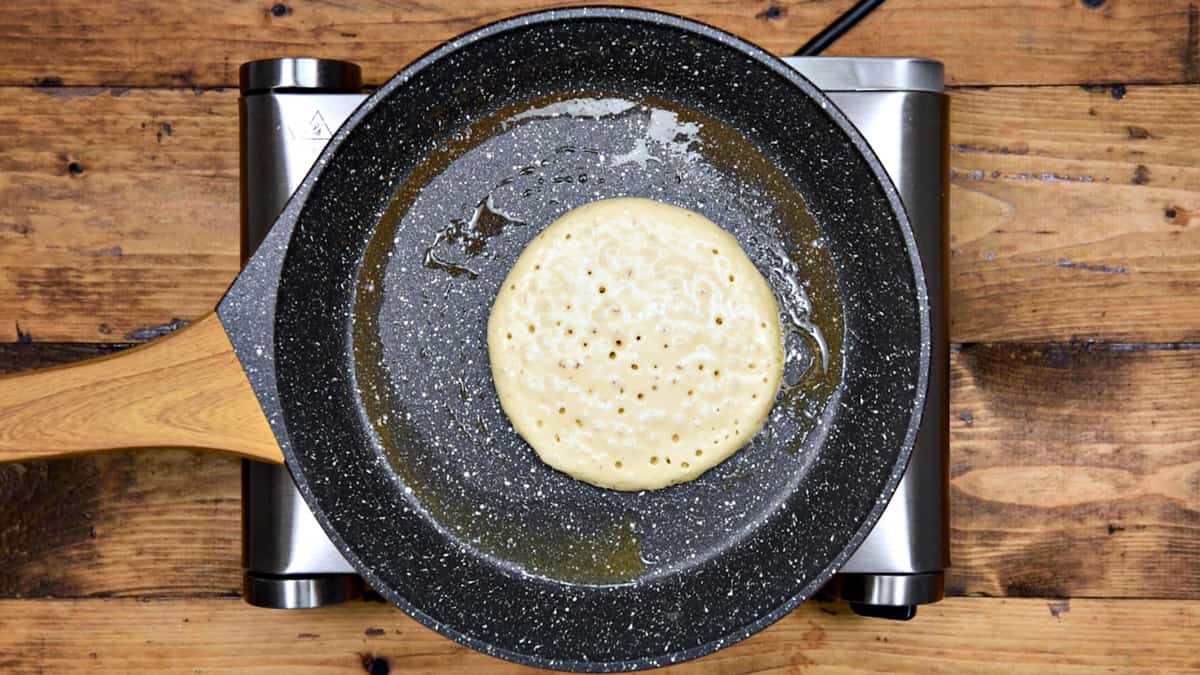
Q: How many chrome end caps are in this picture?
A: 4